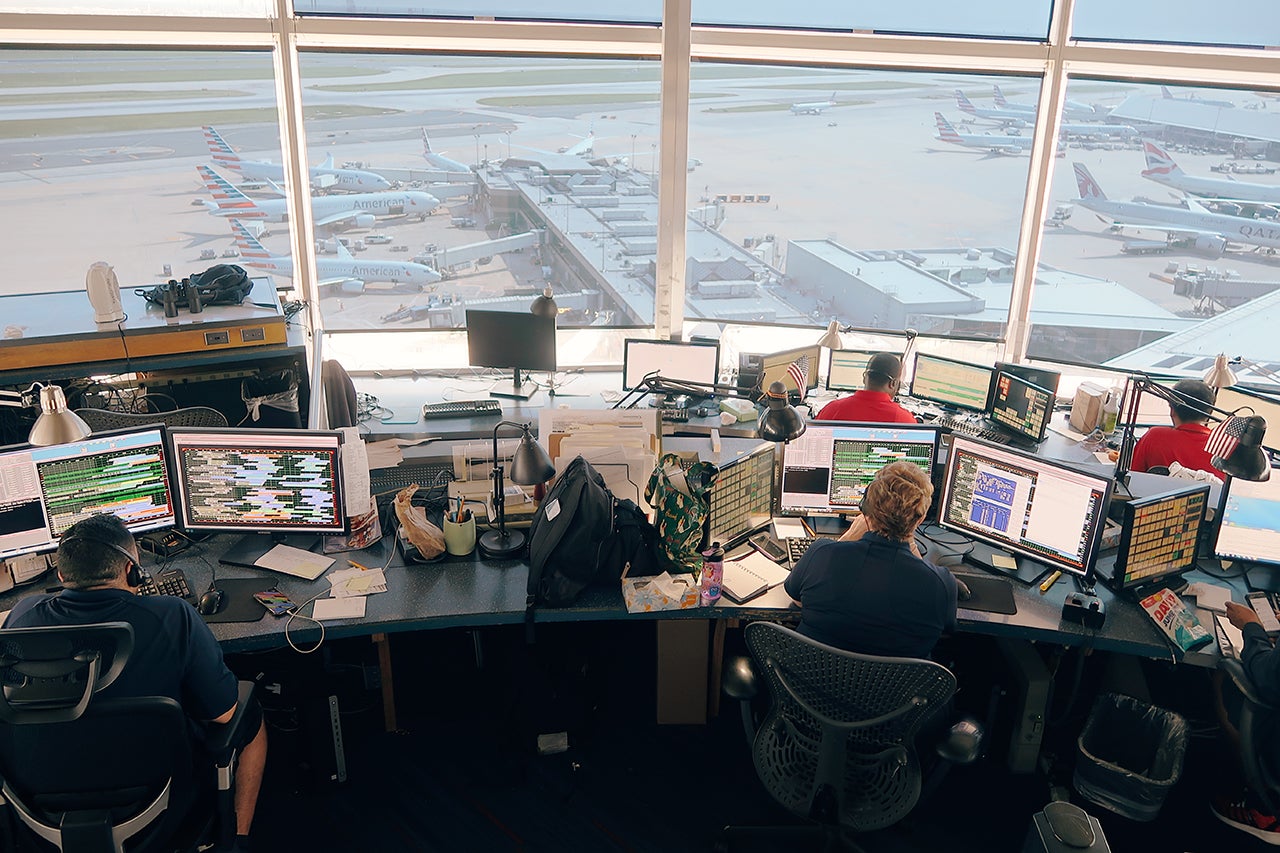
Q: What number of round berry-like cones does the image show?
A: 0